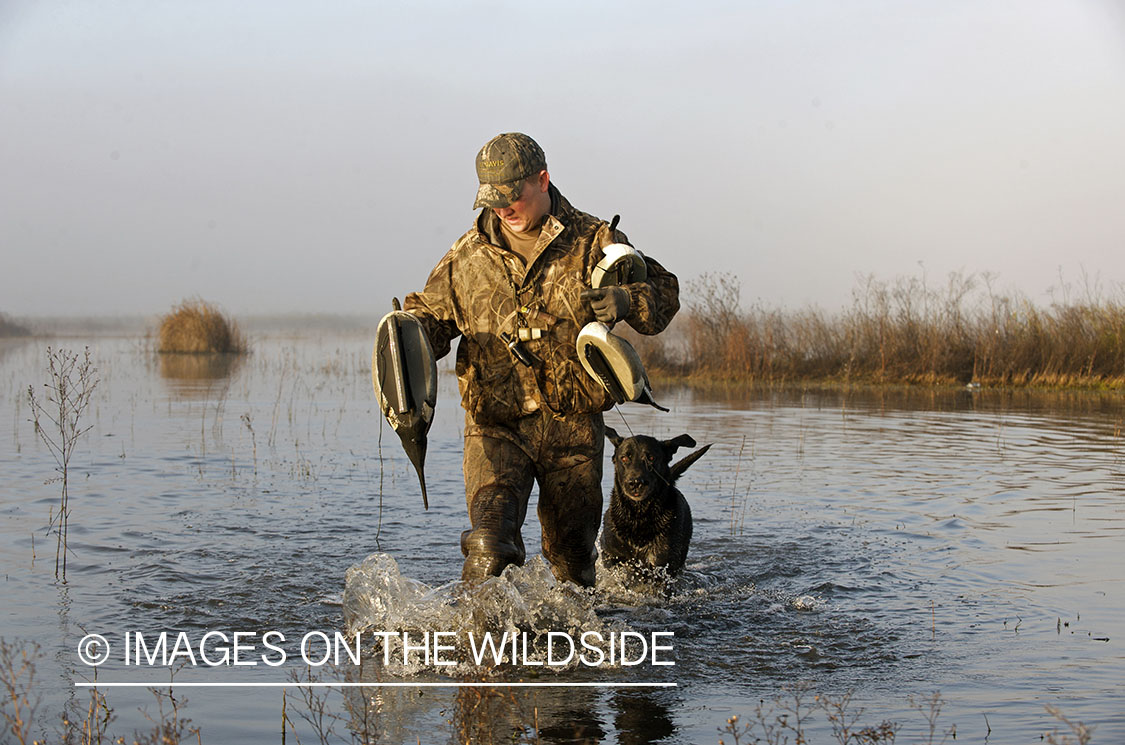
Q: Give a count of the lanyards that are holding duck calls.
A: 1